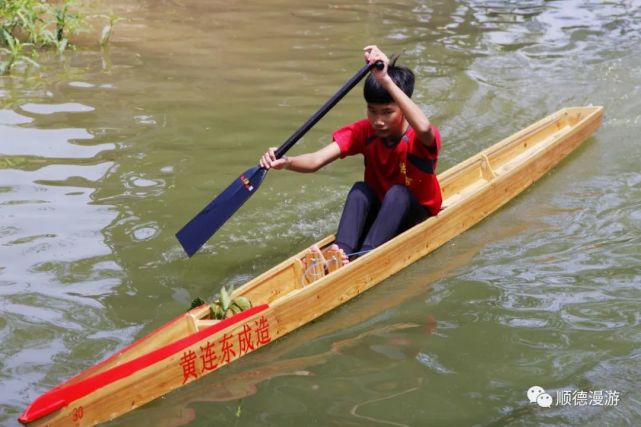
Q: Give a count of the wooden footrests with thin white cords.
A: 2